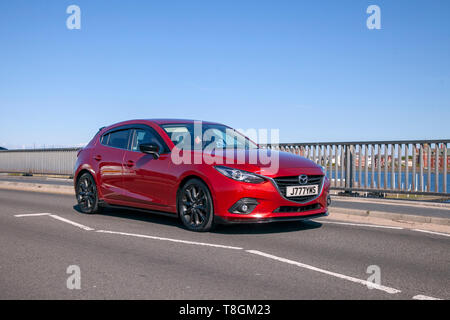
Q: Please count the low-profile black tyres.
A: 2